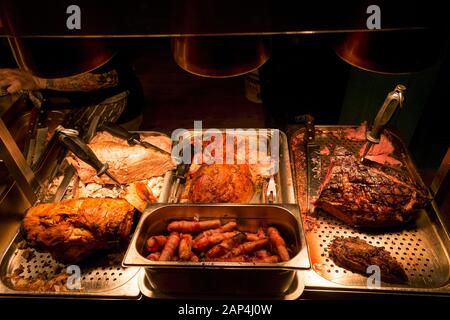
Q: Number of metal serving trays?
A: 4